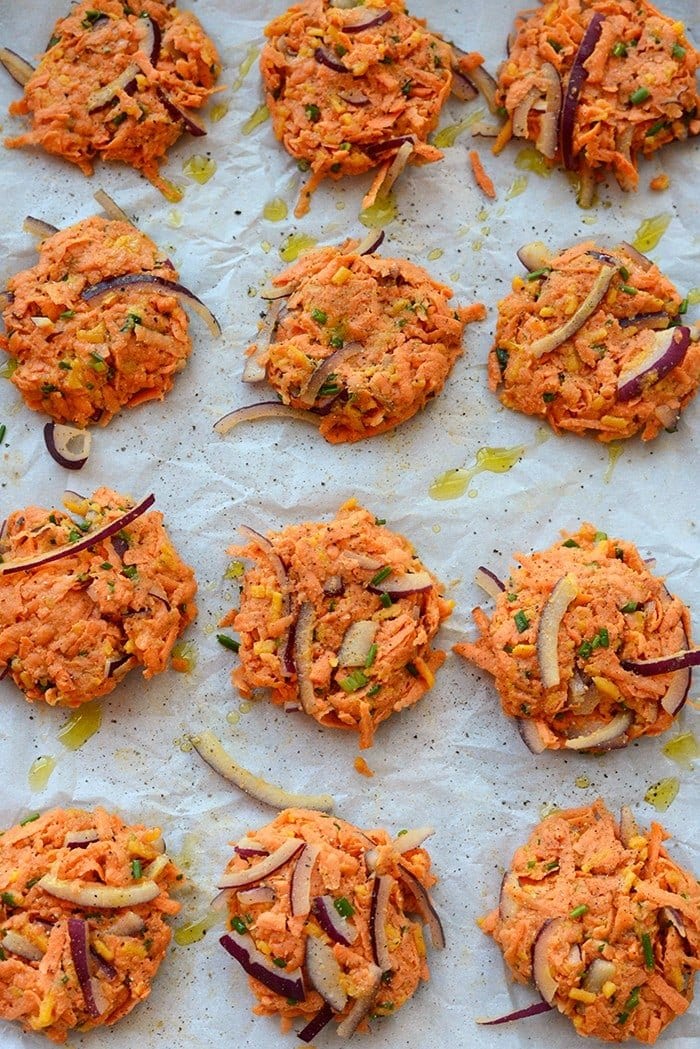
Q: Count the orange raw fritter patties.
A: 12